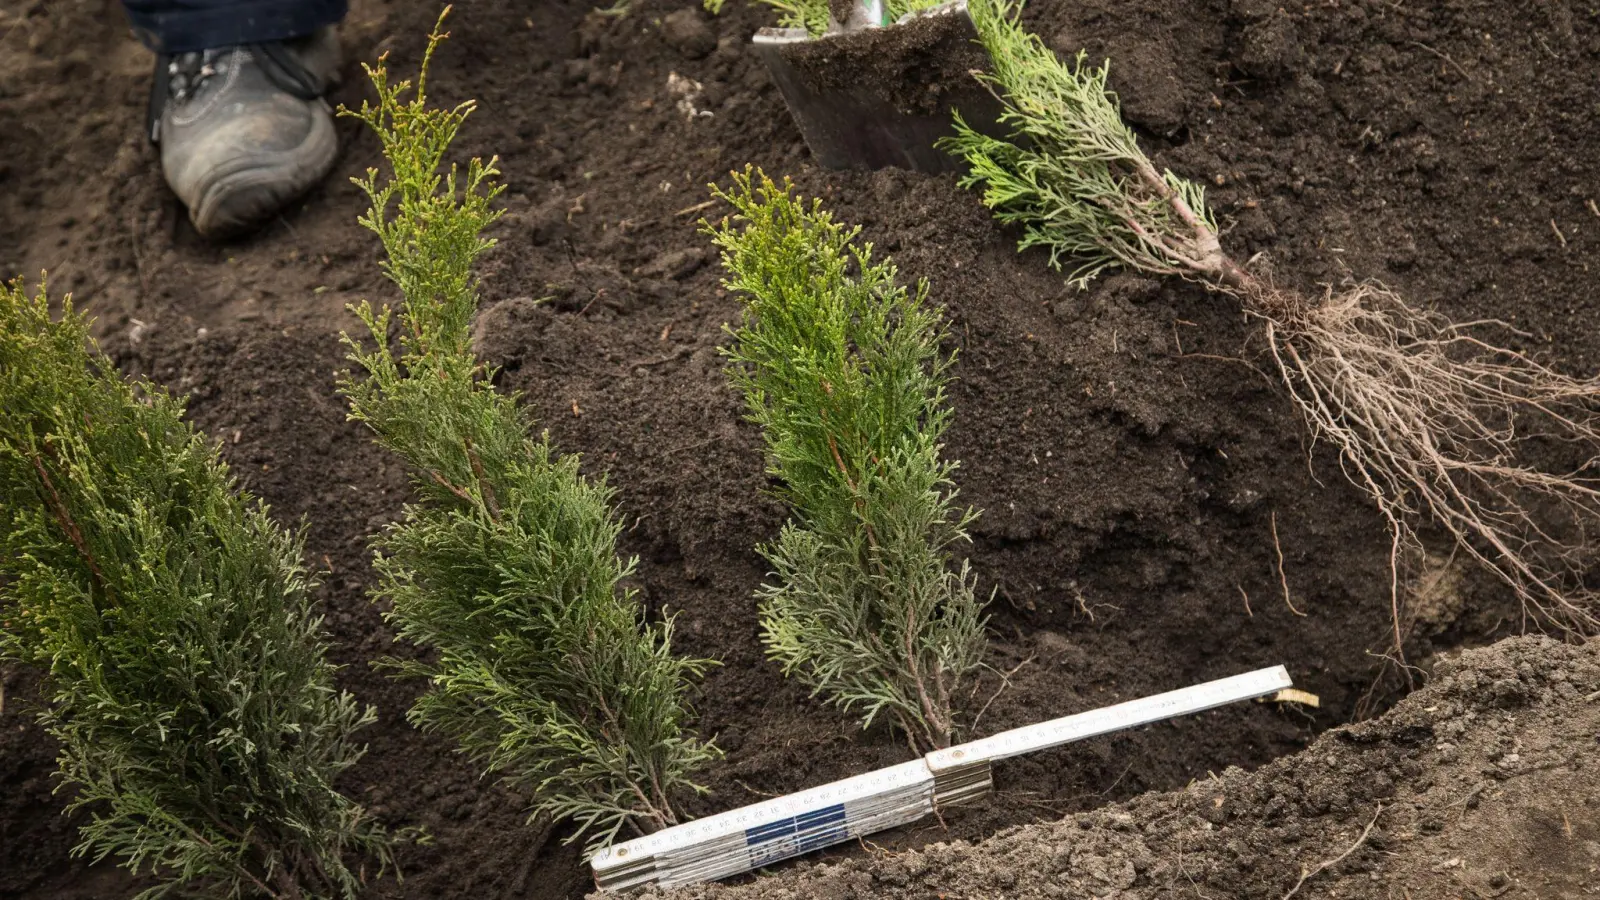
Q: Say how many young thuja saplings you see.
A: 4